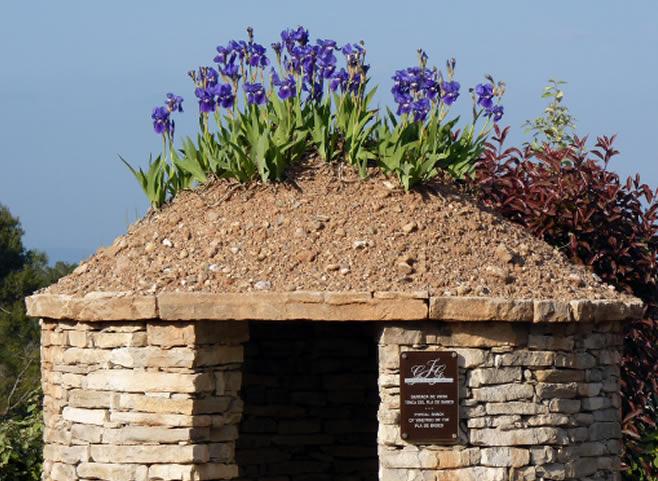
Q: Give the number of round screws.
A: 4